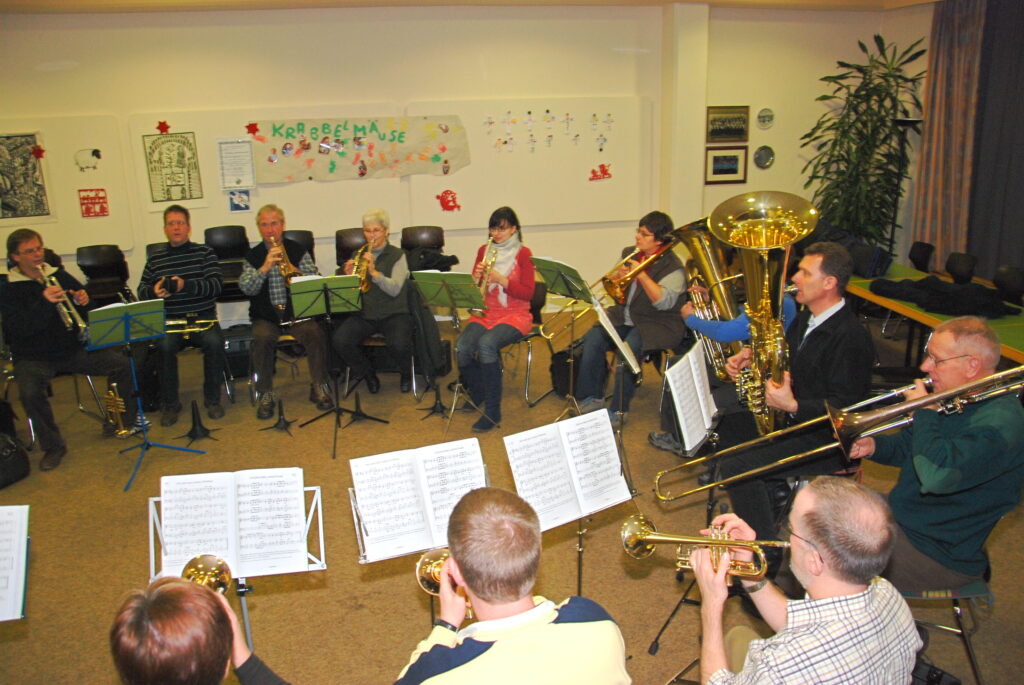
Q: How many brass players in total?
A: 12